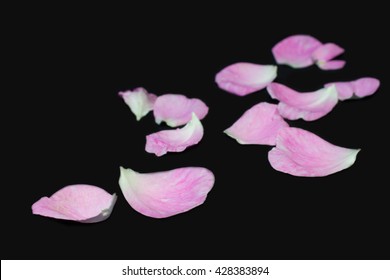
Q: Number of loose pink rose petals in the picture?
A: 12